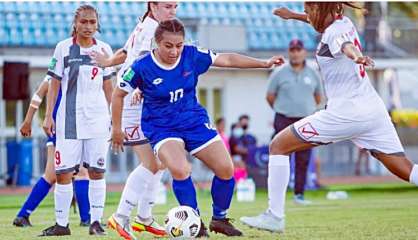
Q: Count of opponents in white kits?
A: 3